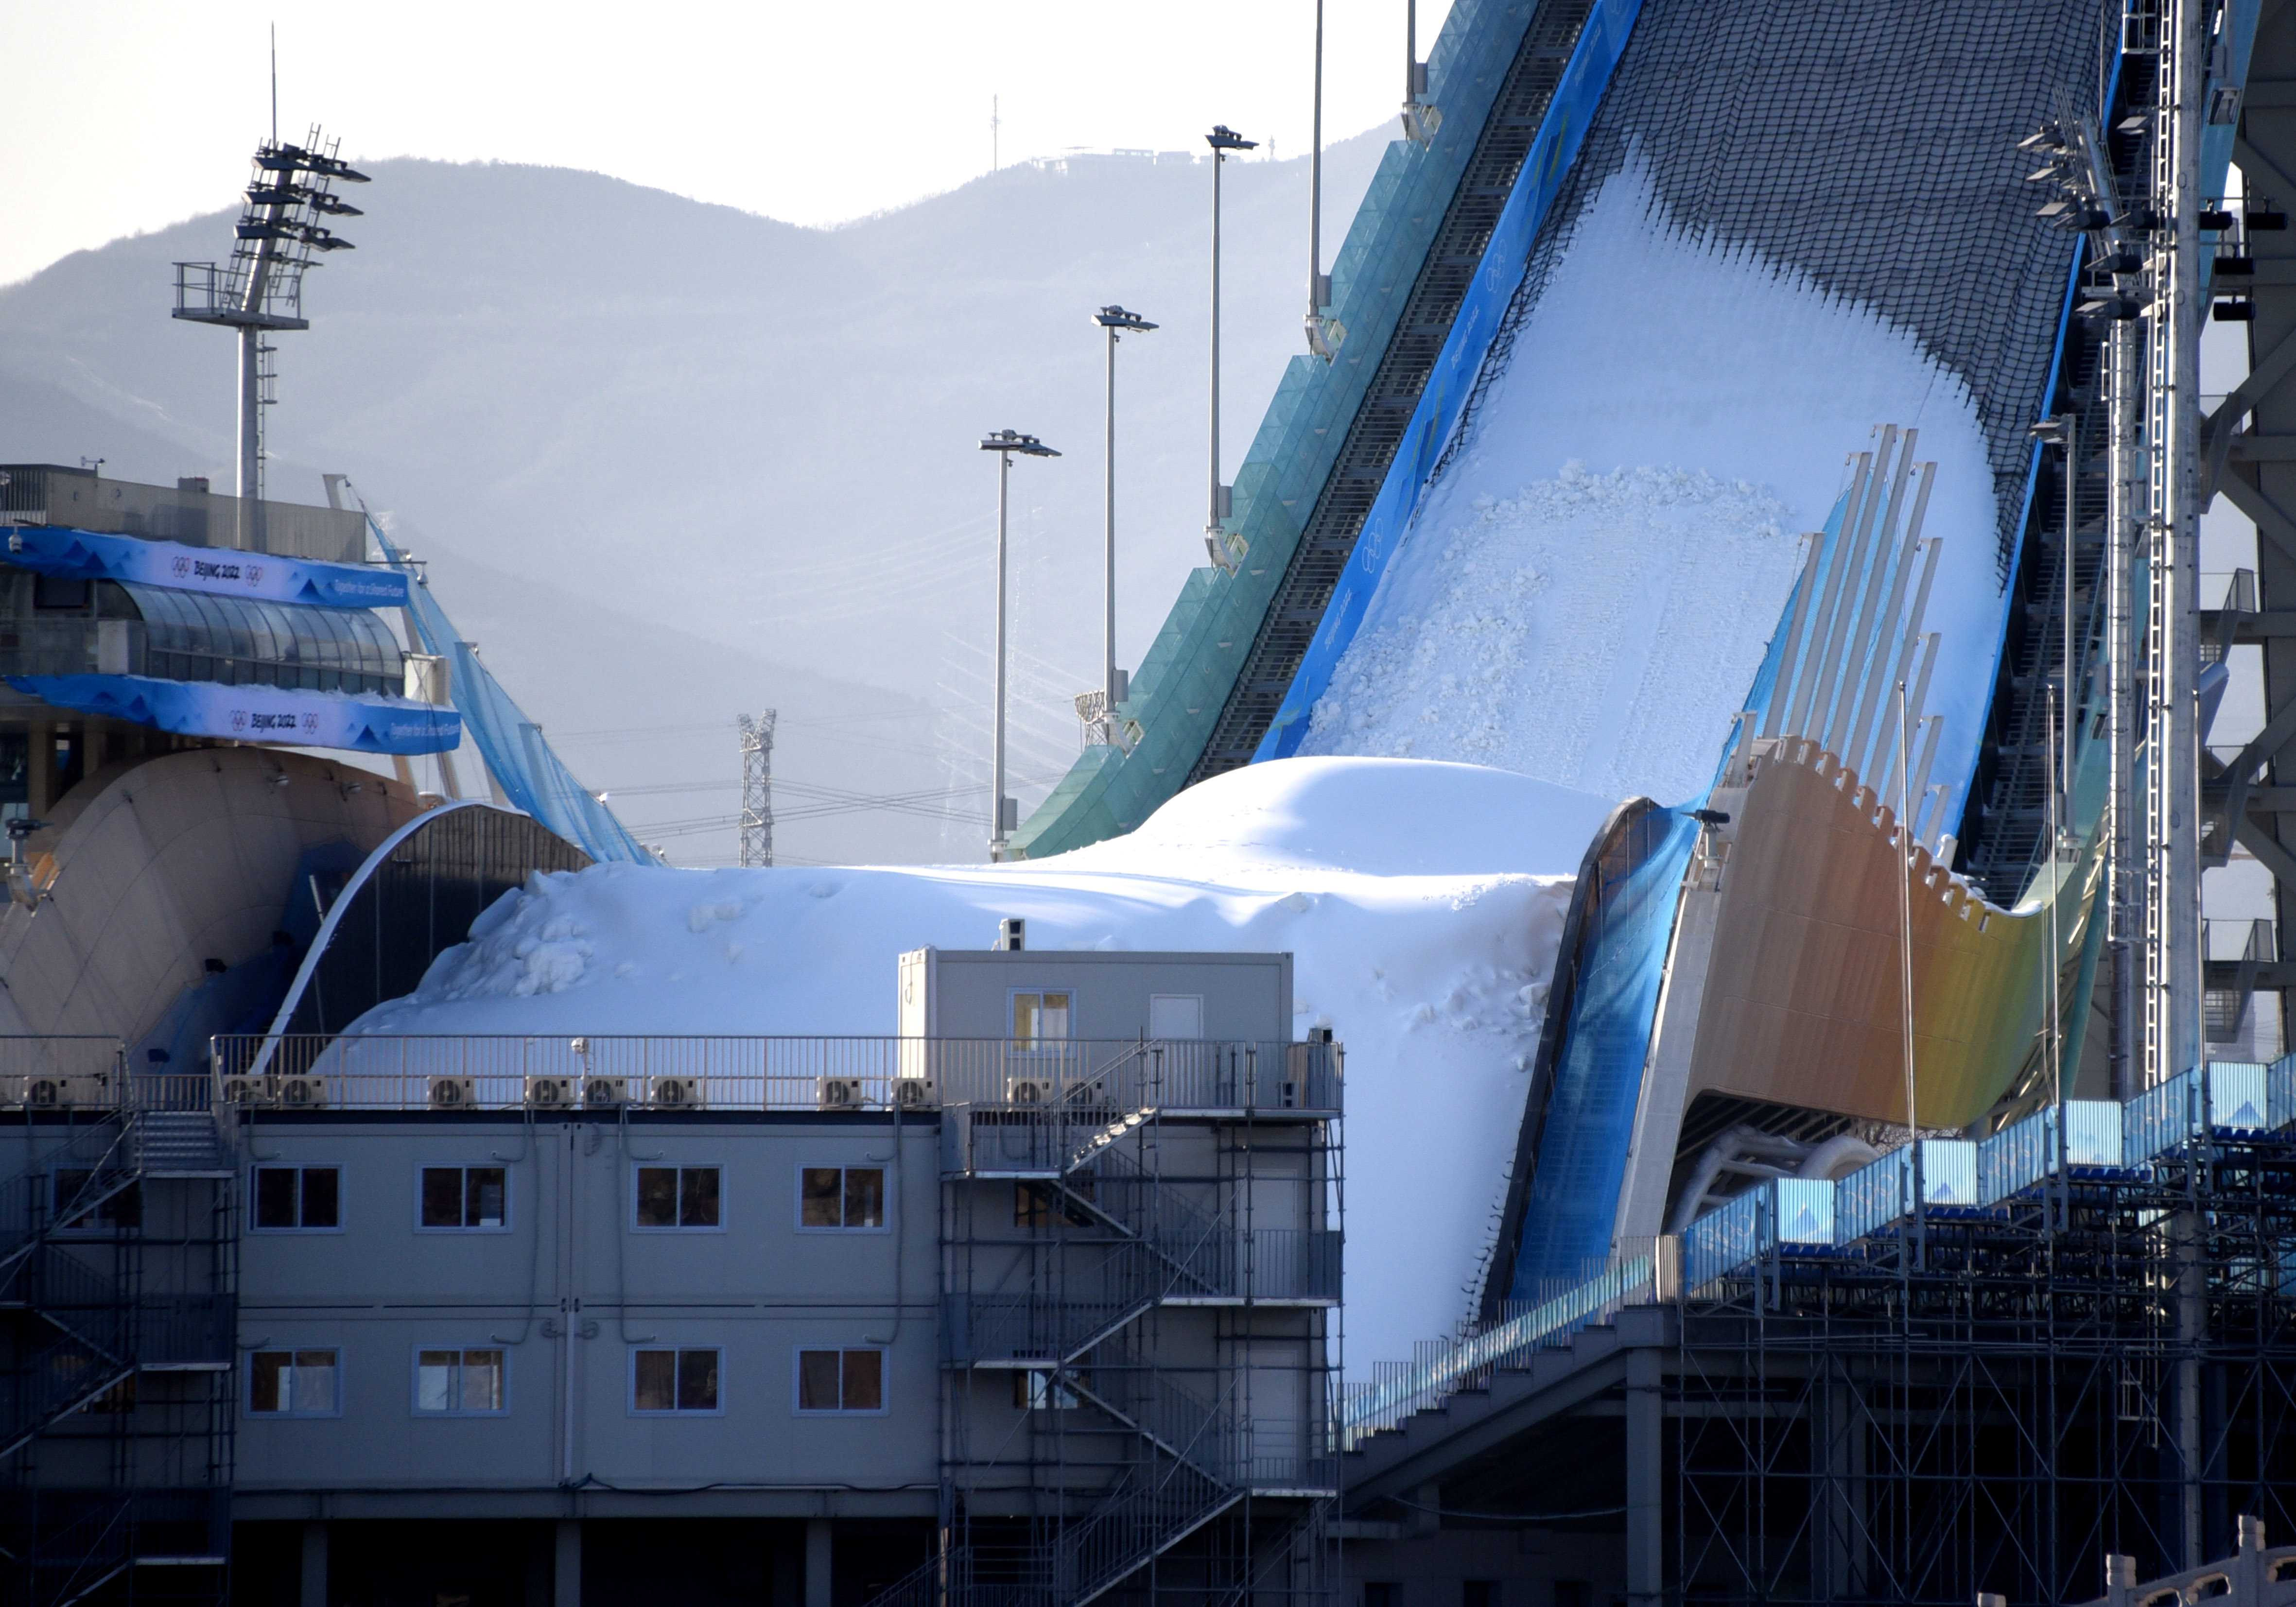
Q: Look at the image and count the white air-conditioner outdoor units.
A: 11